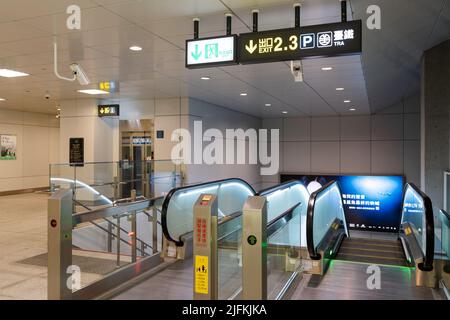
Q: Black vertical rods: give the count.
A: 5